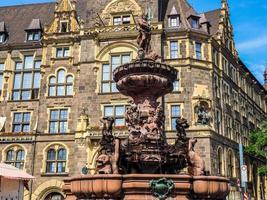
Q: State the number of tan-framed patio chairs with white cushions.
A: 0